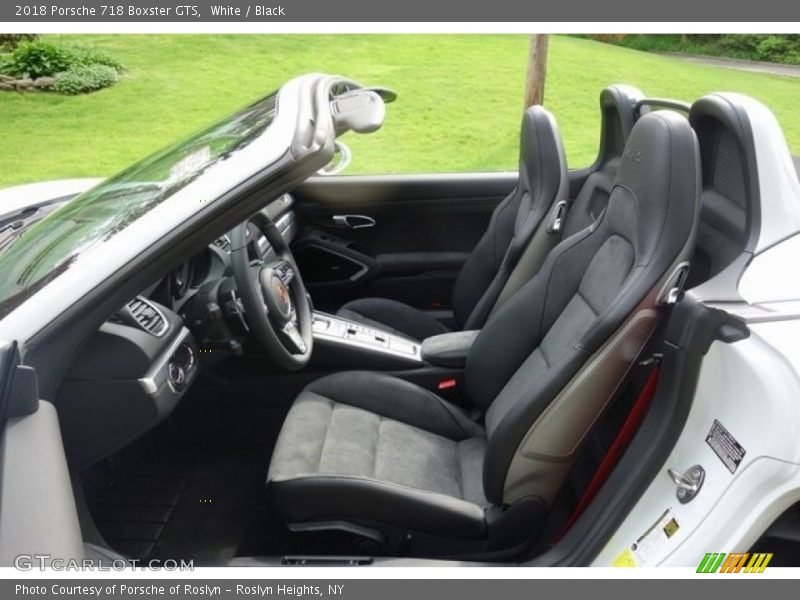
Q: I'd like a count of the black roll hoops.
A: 2